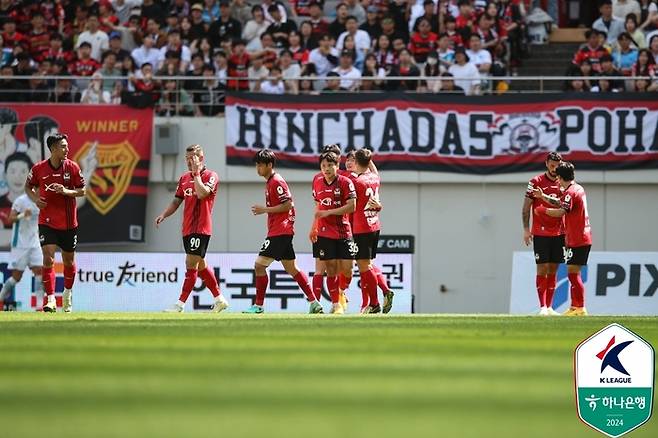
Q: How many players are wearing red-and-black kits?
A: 9